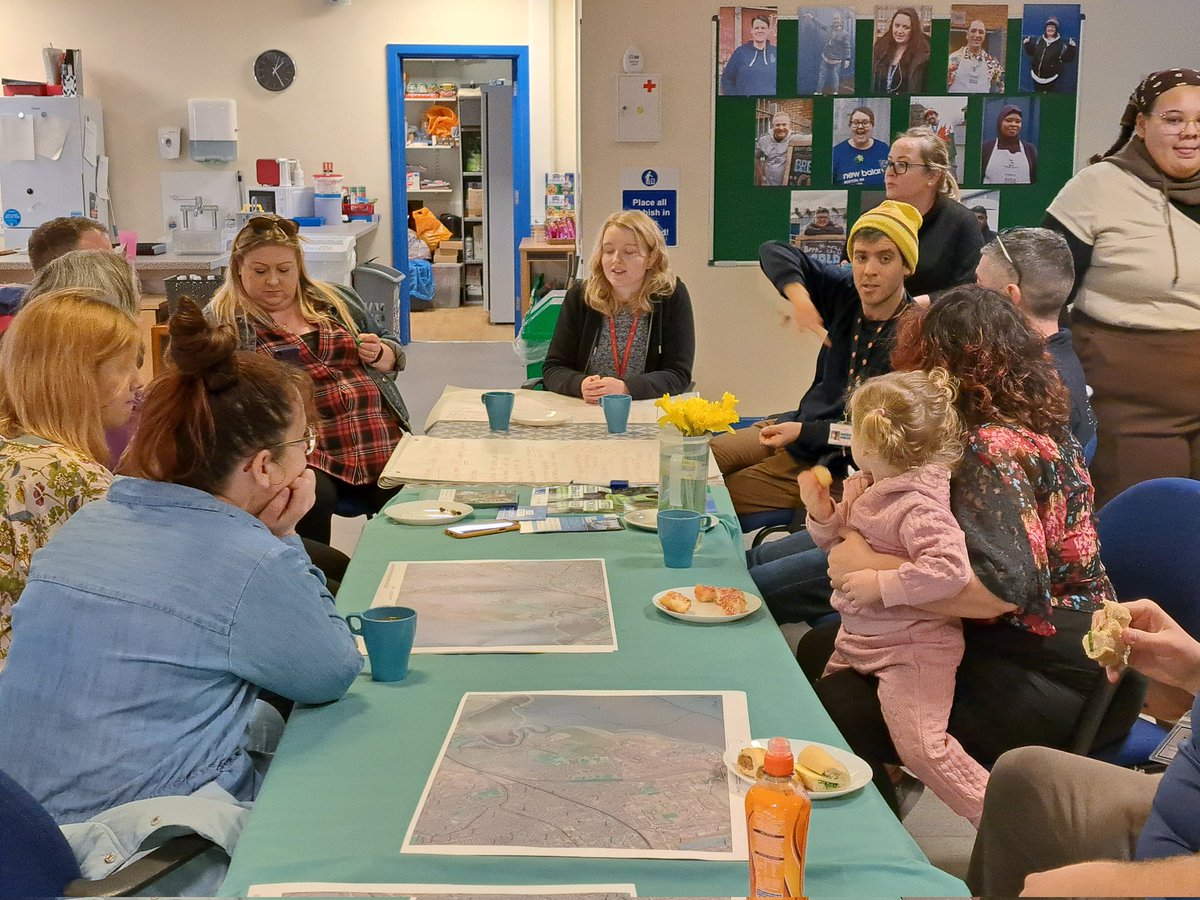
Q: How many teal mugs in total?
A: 4